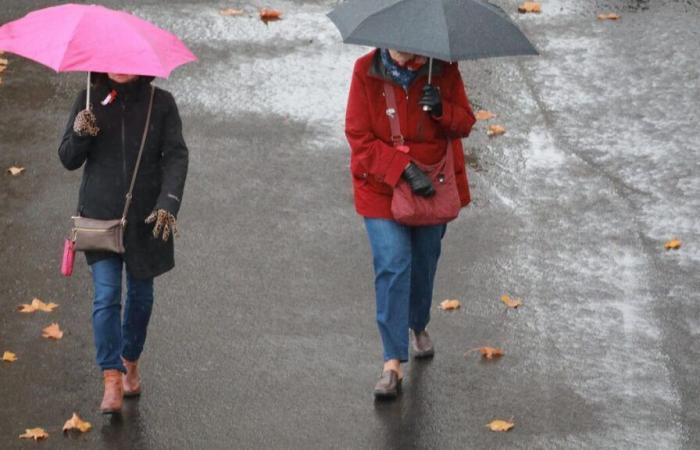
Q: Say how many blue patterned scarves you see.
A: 1